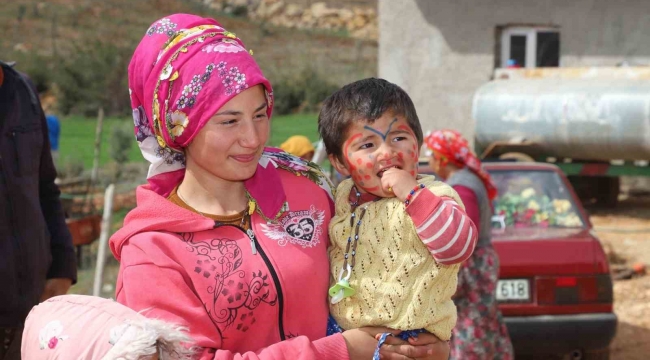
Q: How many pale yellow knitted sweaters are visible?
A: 1